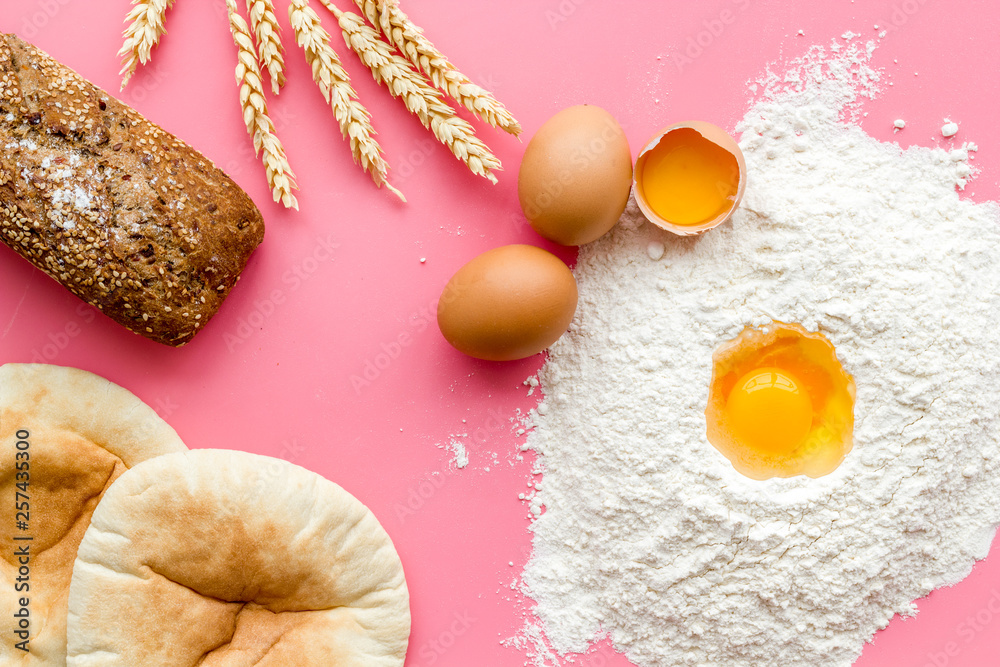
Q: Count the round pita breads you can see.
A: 2